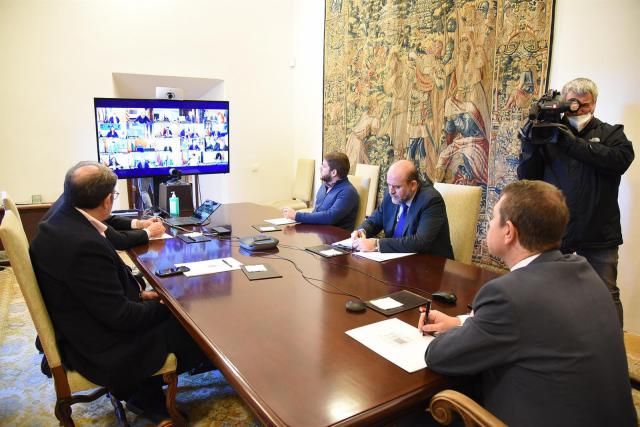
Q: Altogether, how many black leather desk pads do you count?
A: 5